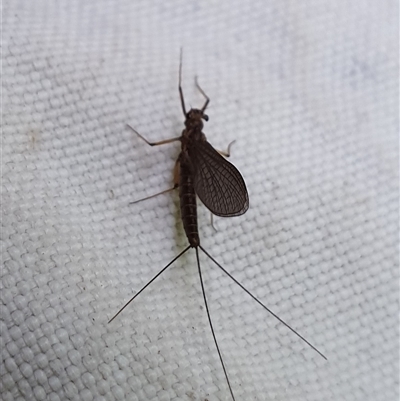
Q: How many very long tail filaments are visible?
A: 3